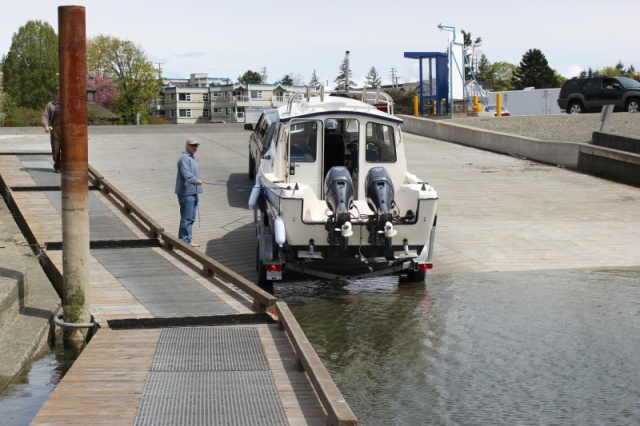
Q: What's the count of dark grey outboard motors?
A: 2